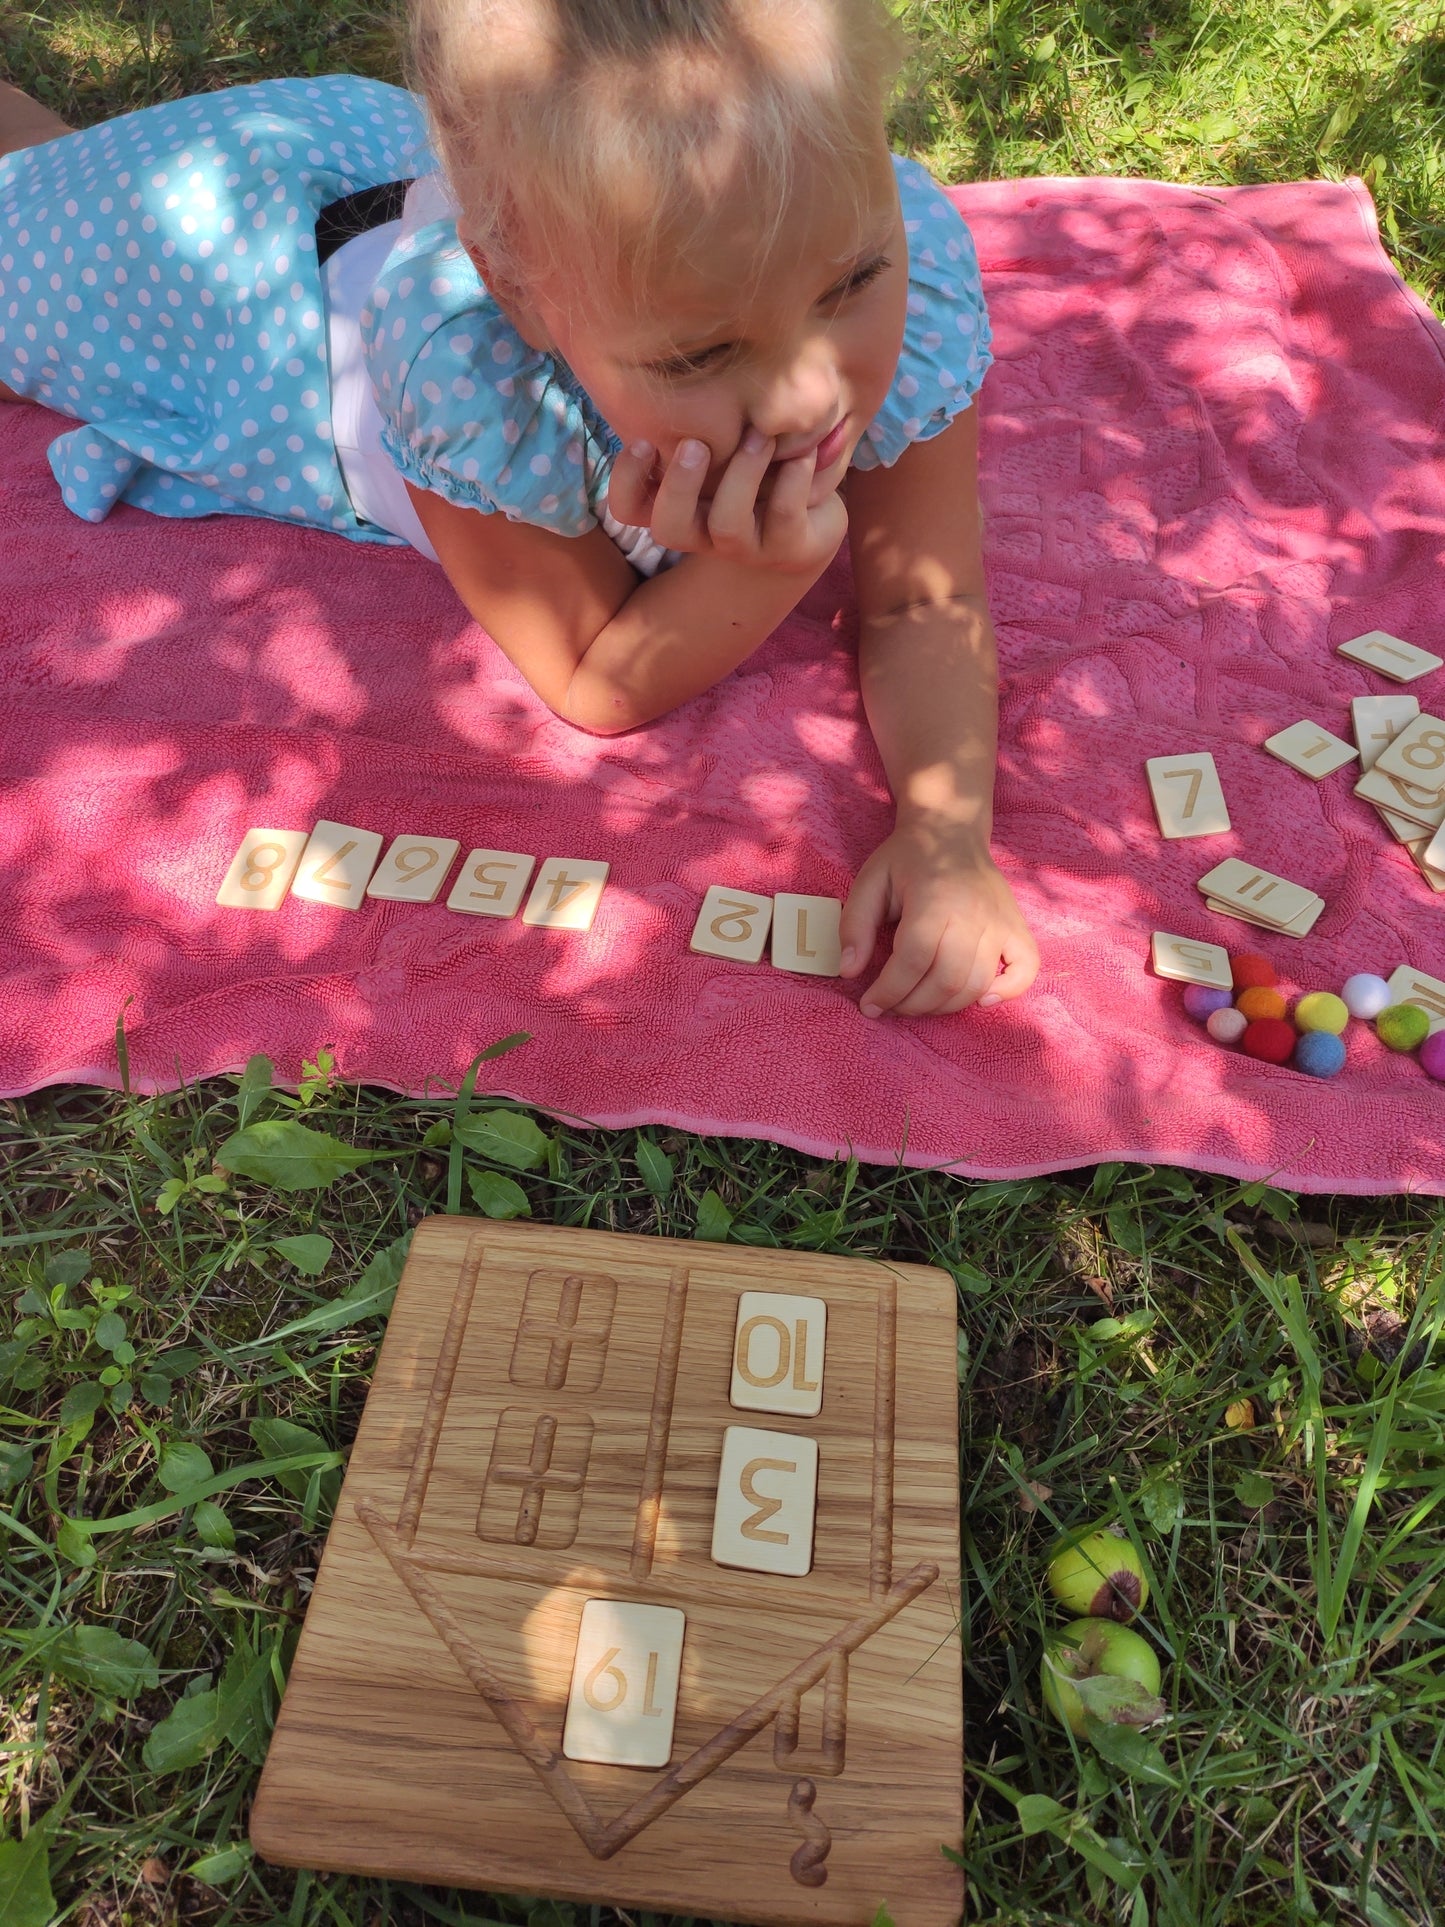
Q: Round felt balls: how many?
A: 10